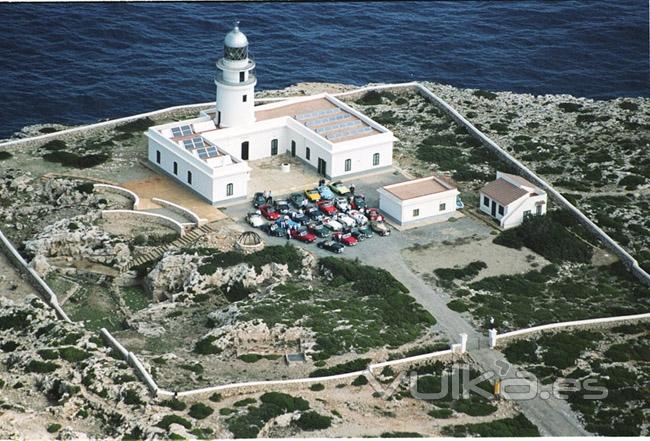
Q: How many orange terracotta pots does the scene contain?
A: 0